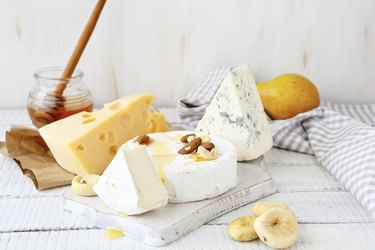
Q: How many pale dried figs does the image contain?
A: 4